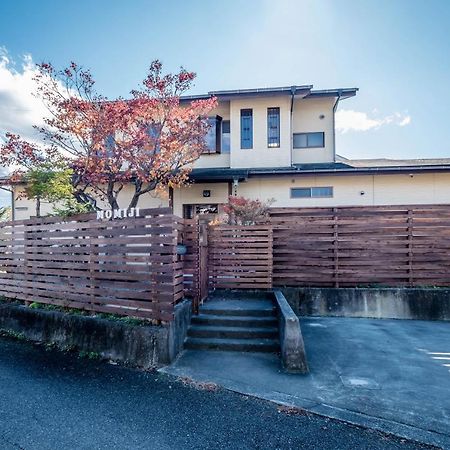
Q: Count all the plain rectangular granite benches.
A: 0